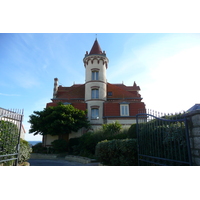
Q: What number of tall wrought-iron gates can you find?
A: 2